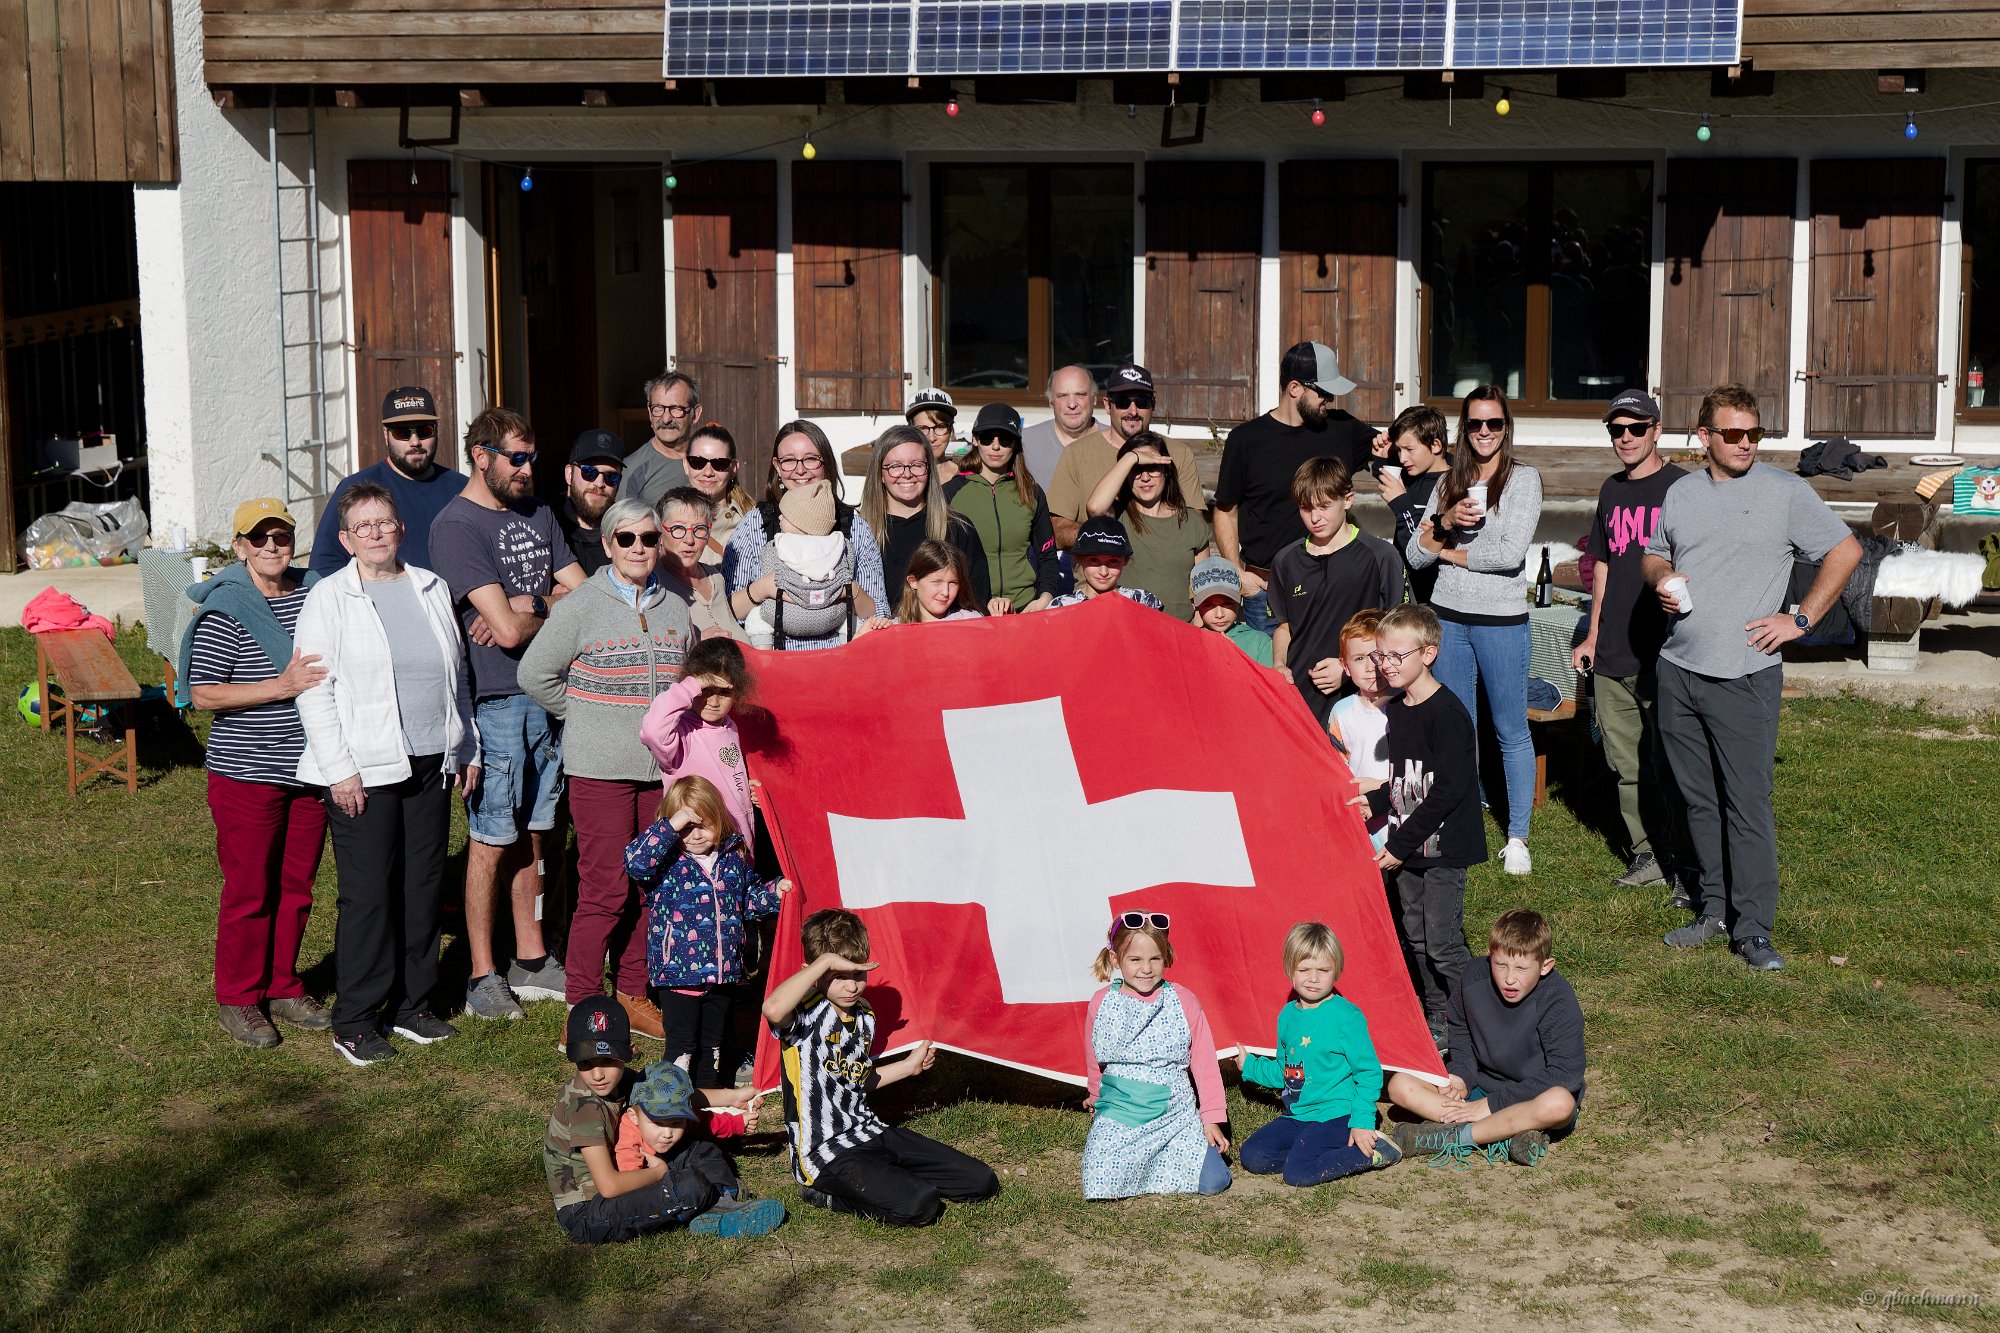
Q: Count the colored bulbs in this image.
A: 8